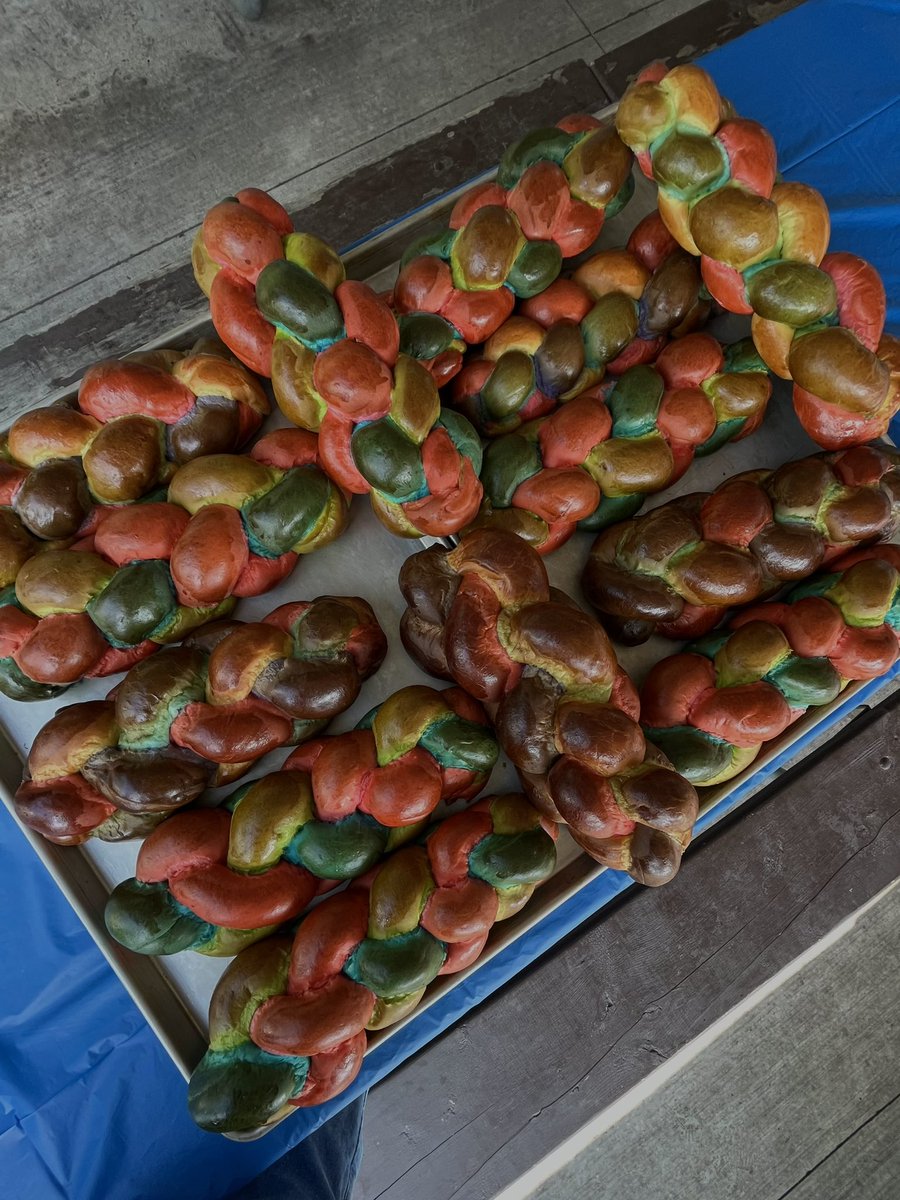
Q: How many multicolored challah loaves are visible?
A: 13